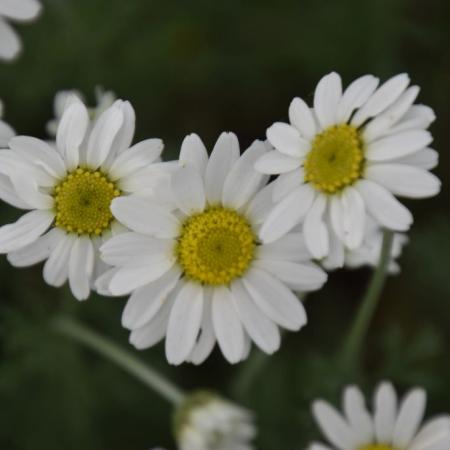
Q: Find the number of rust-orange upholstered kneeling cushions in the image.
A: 0